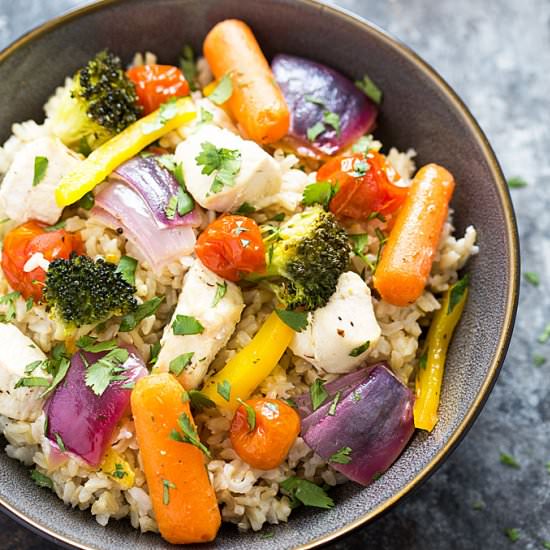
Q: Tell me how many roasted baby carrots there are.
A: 3